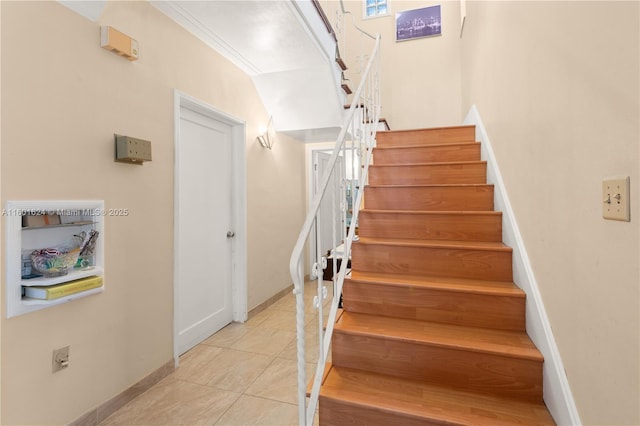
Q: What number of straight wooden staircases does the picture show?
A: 1